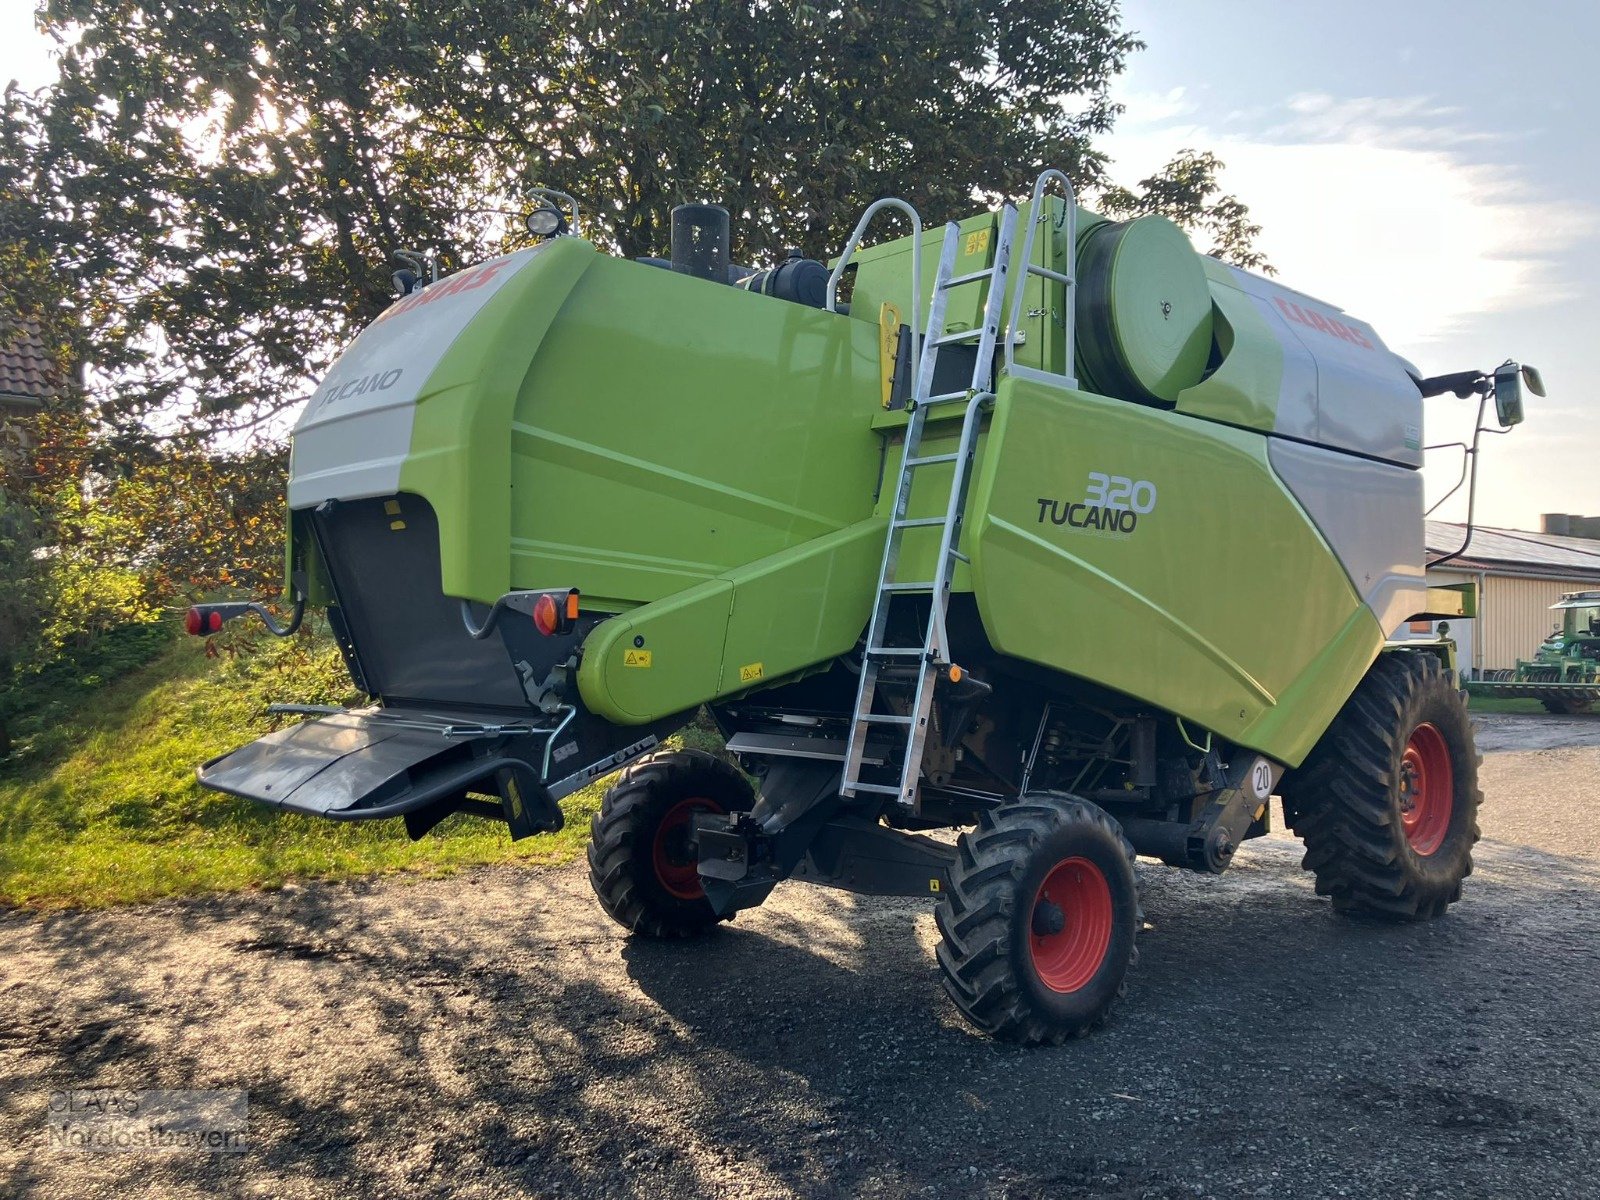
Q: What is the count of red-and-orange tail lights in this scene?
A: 2